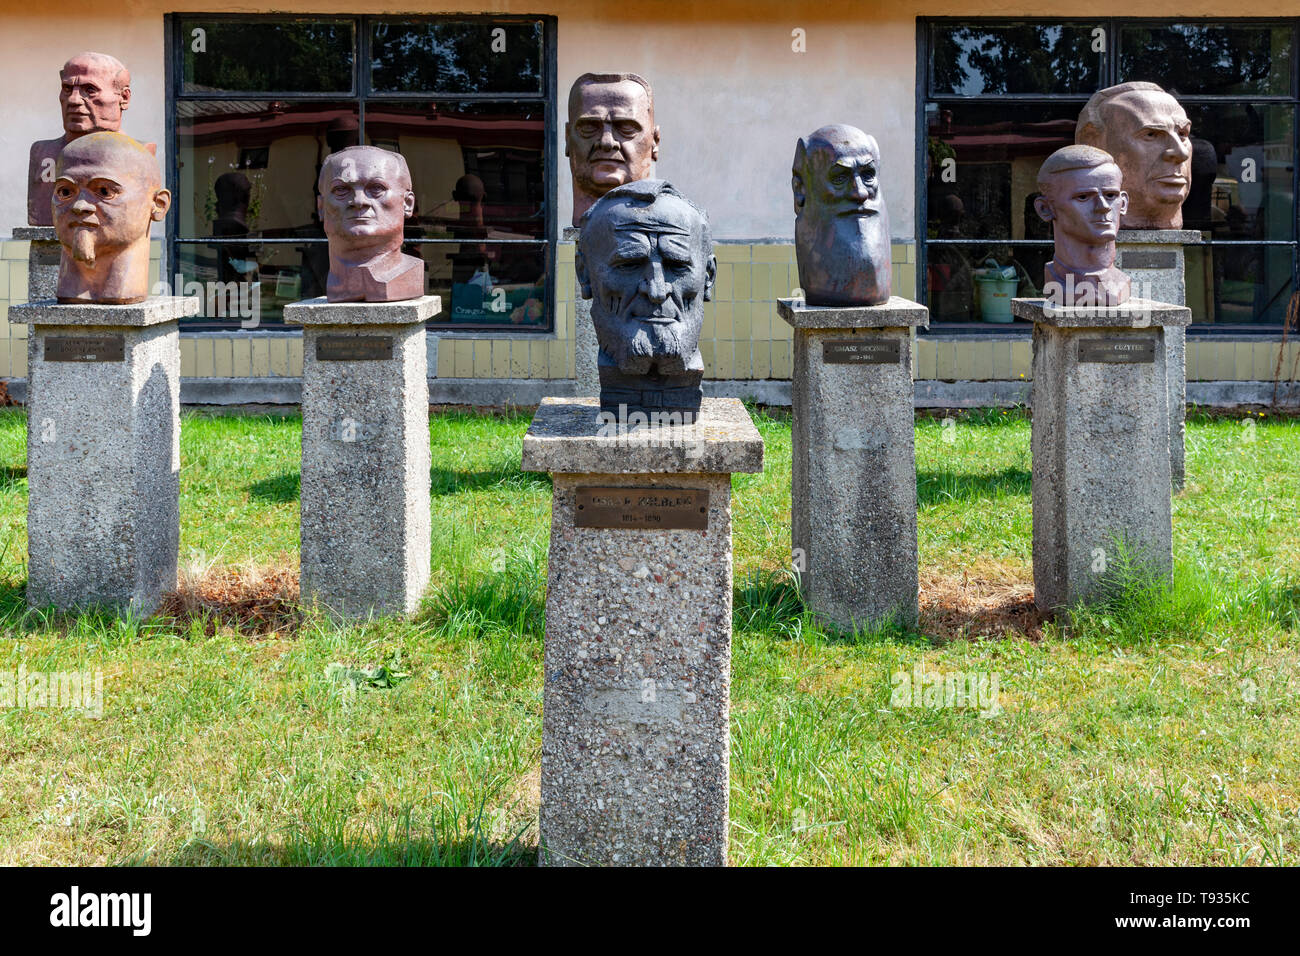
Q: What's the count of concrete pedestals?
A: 8